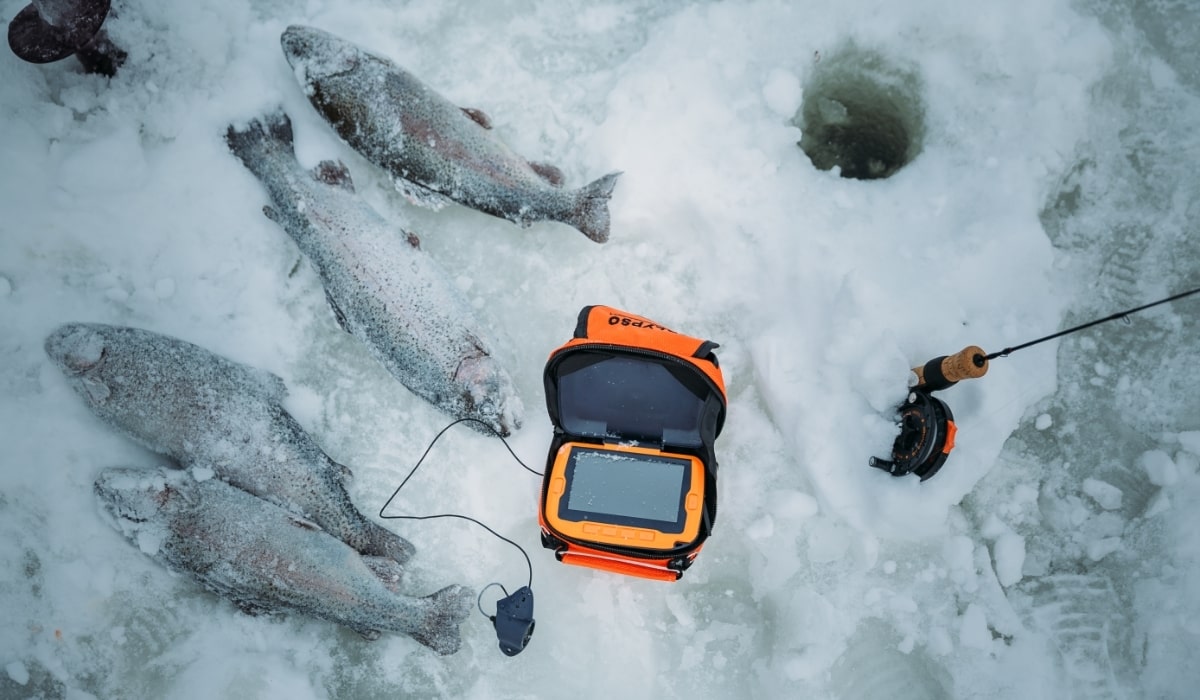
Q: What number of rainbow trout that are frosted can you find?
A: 4